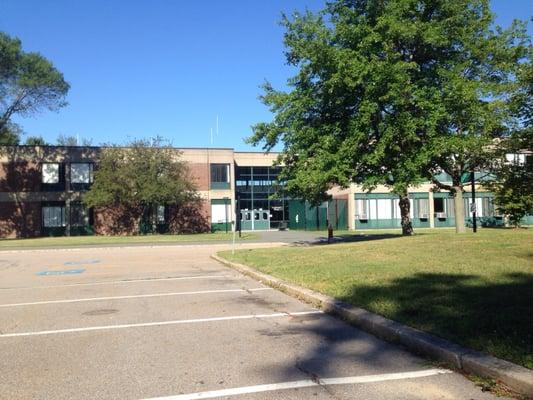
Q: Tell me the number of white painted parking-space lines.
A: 4